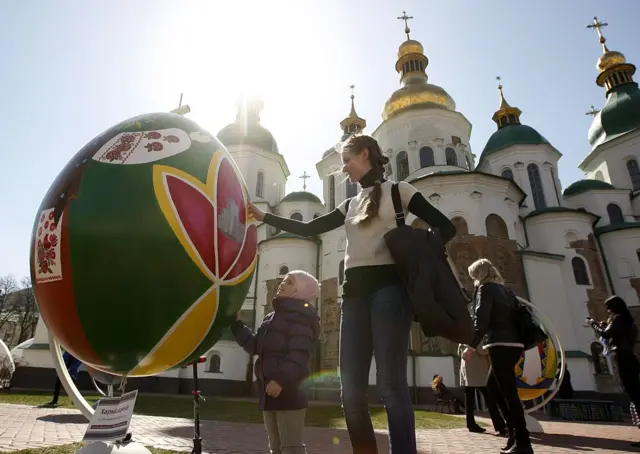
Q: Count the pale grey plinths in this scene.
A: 2